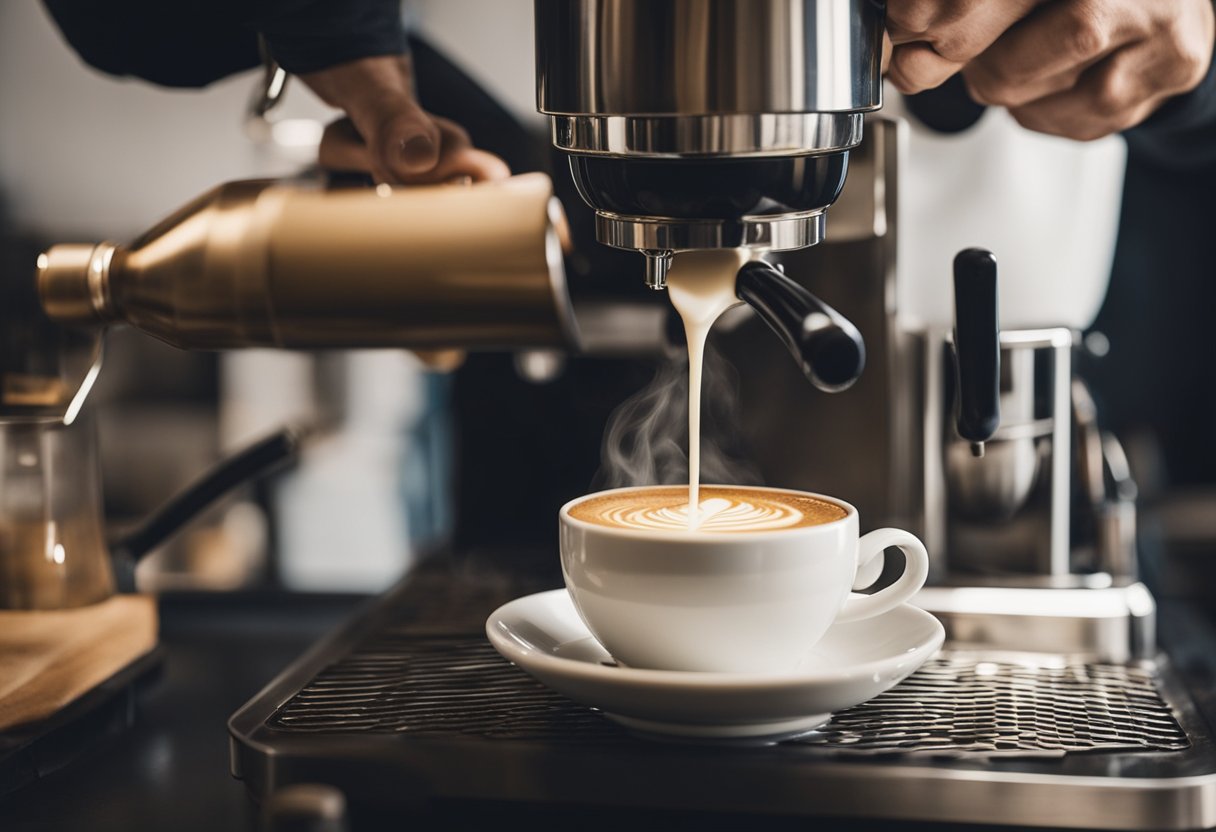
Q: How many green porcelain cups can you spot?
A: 0